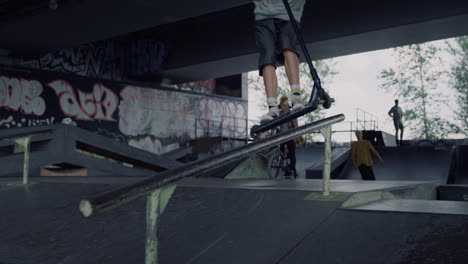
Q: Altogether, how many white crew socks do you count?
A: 2